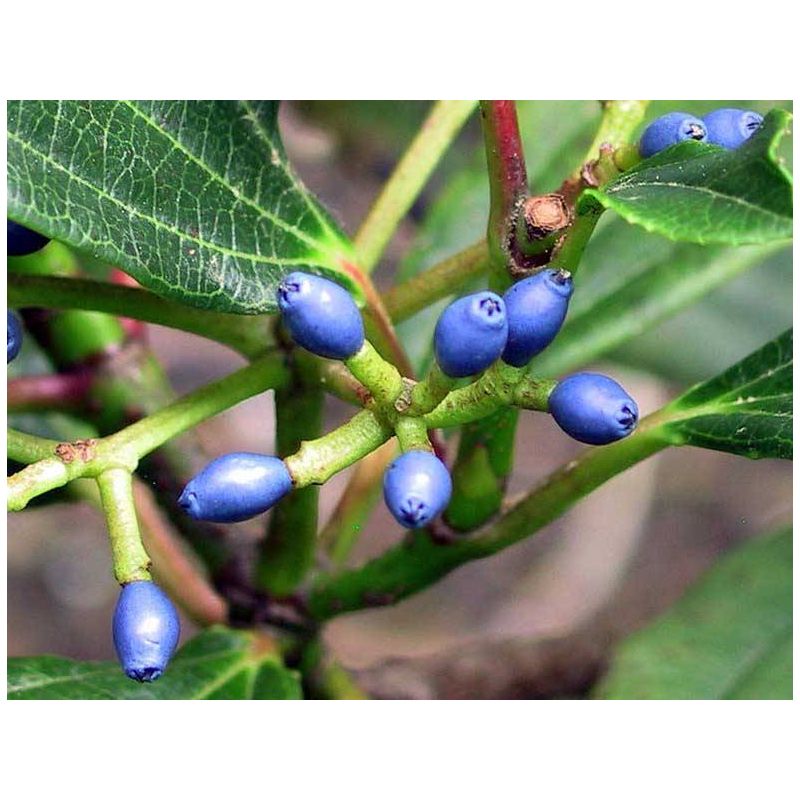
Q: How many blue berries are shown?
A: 11